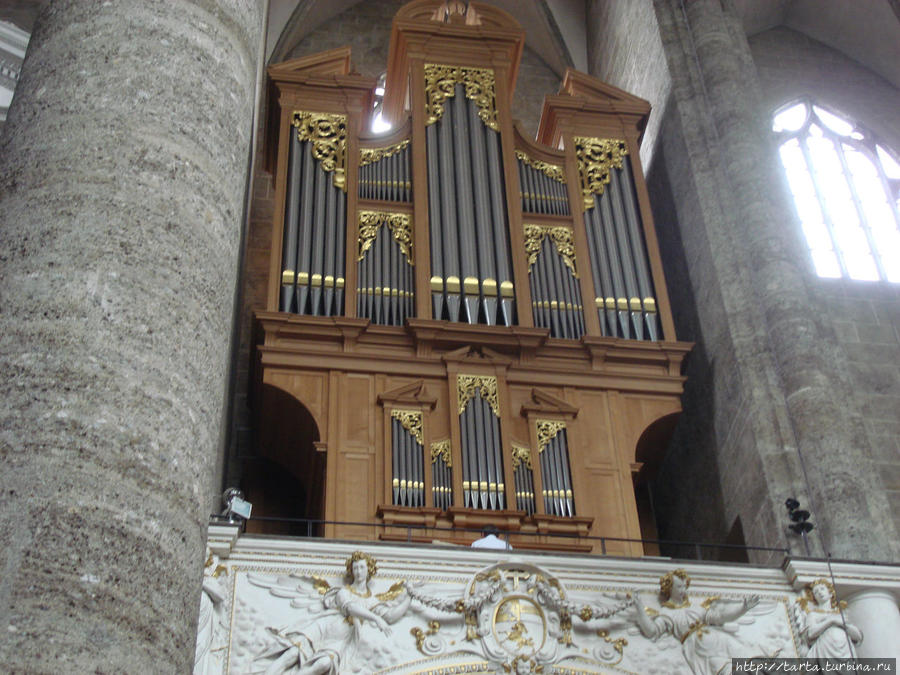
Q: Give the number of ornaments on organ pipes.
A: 12